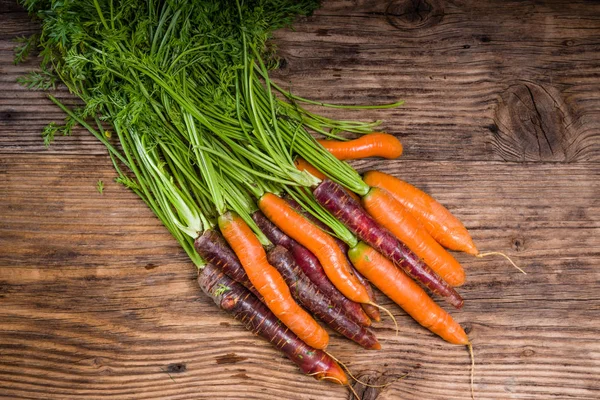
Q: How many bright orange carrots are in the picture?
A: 7